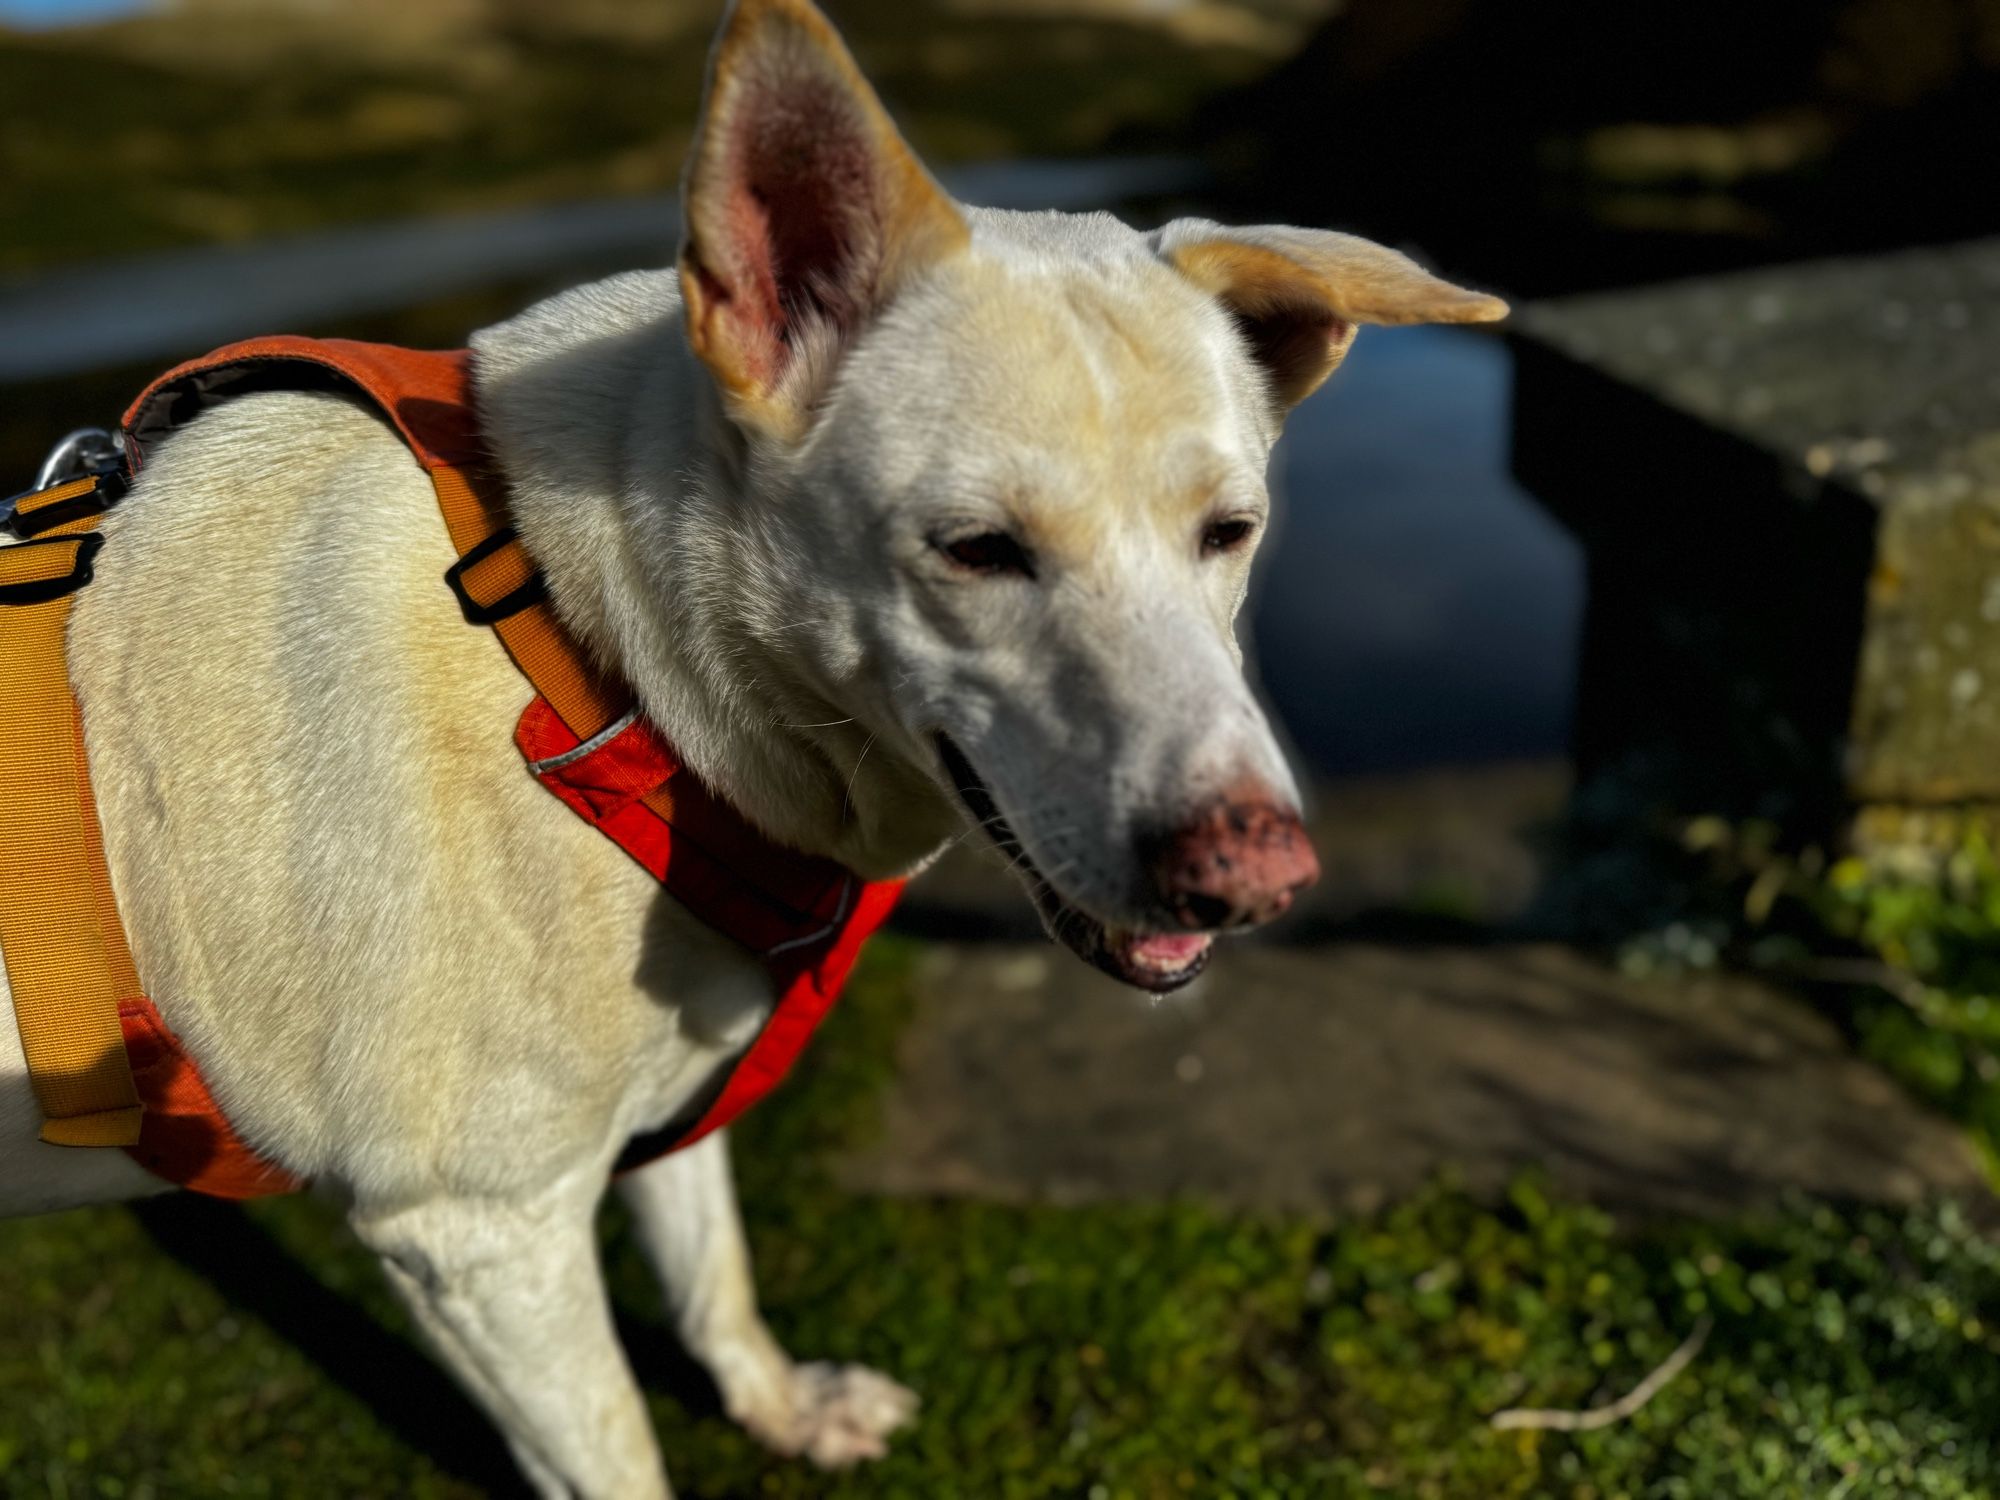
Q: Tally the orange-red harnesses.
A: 1